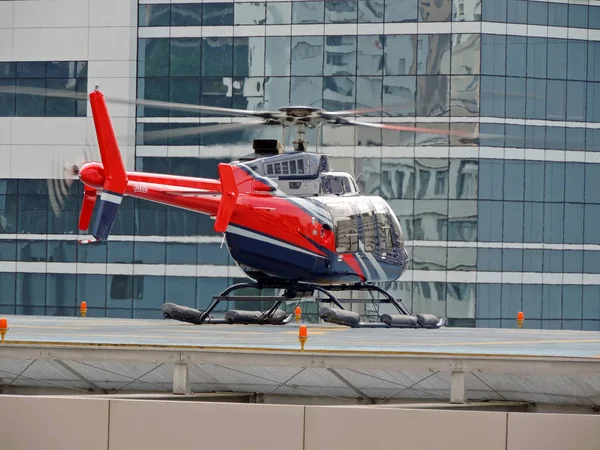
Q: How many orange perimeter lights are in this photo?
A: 5